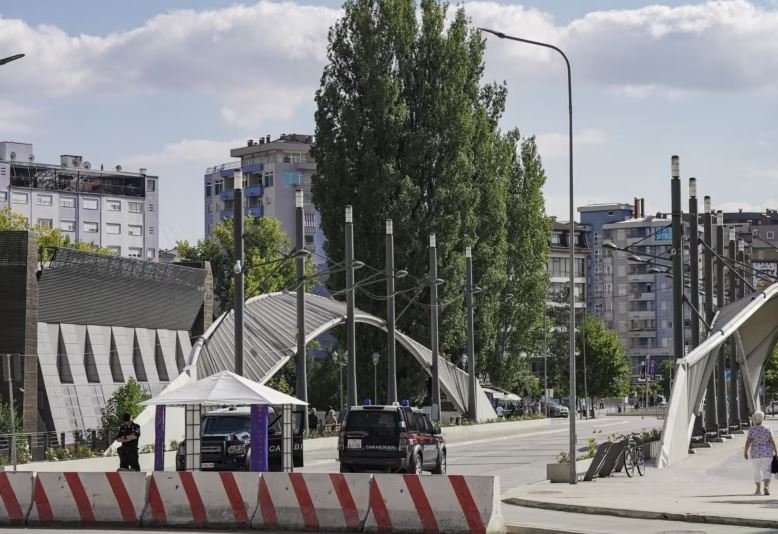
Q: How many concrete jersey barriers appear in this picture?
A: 5